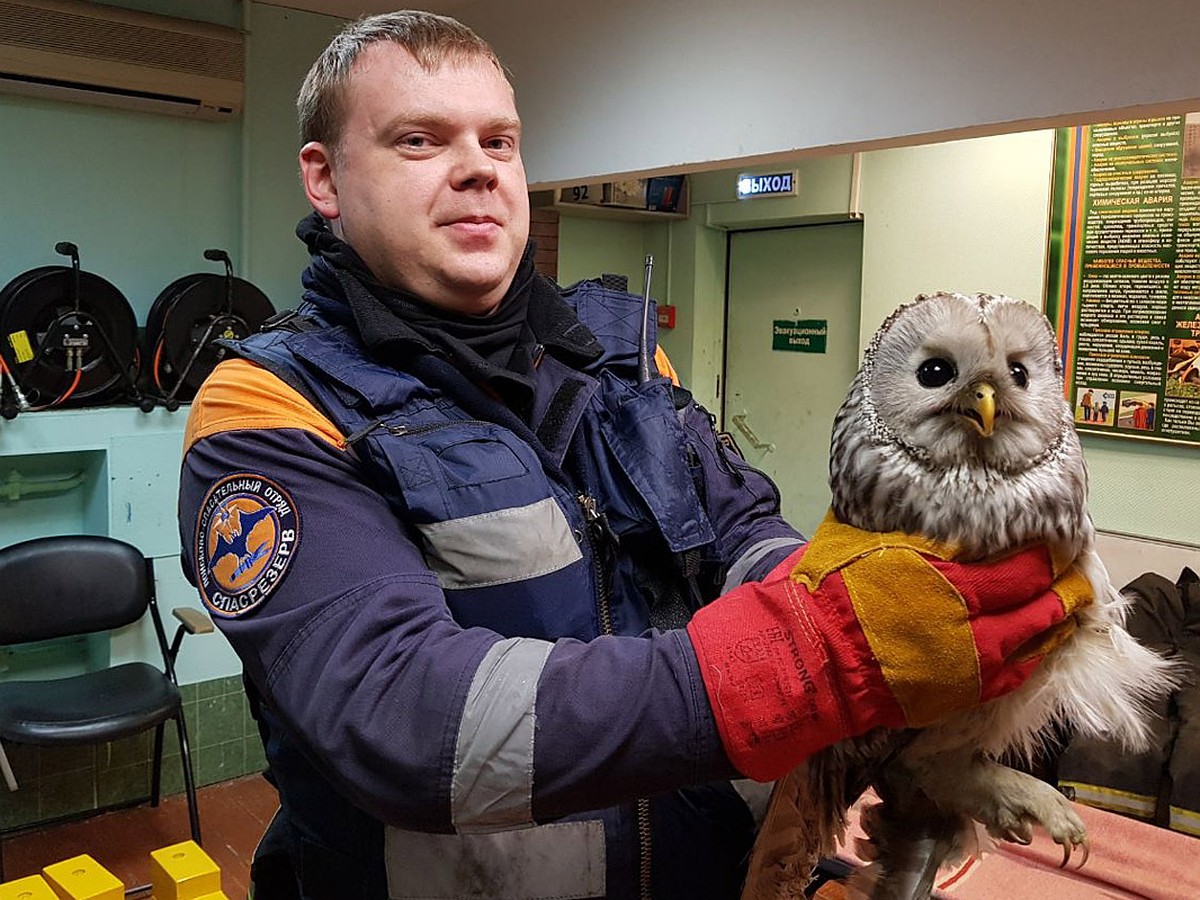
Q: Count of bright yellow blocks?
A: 3